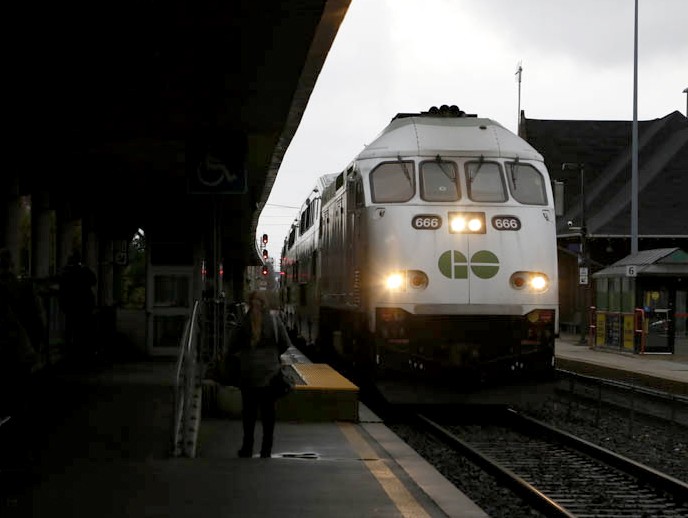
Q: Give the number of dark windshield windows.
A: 4